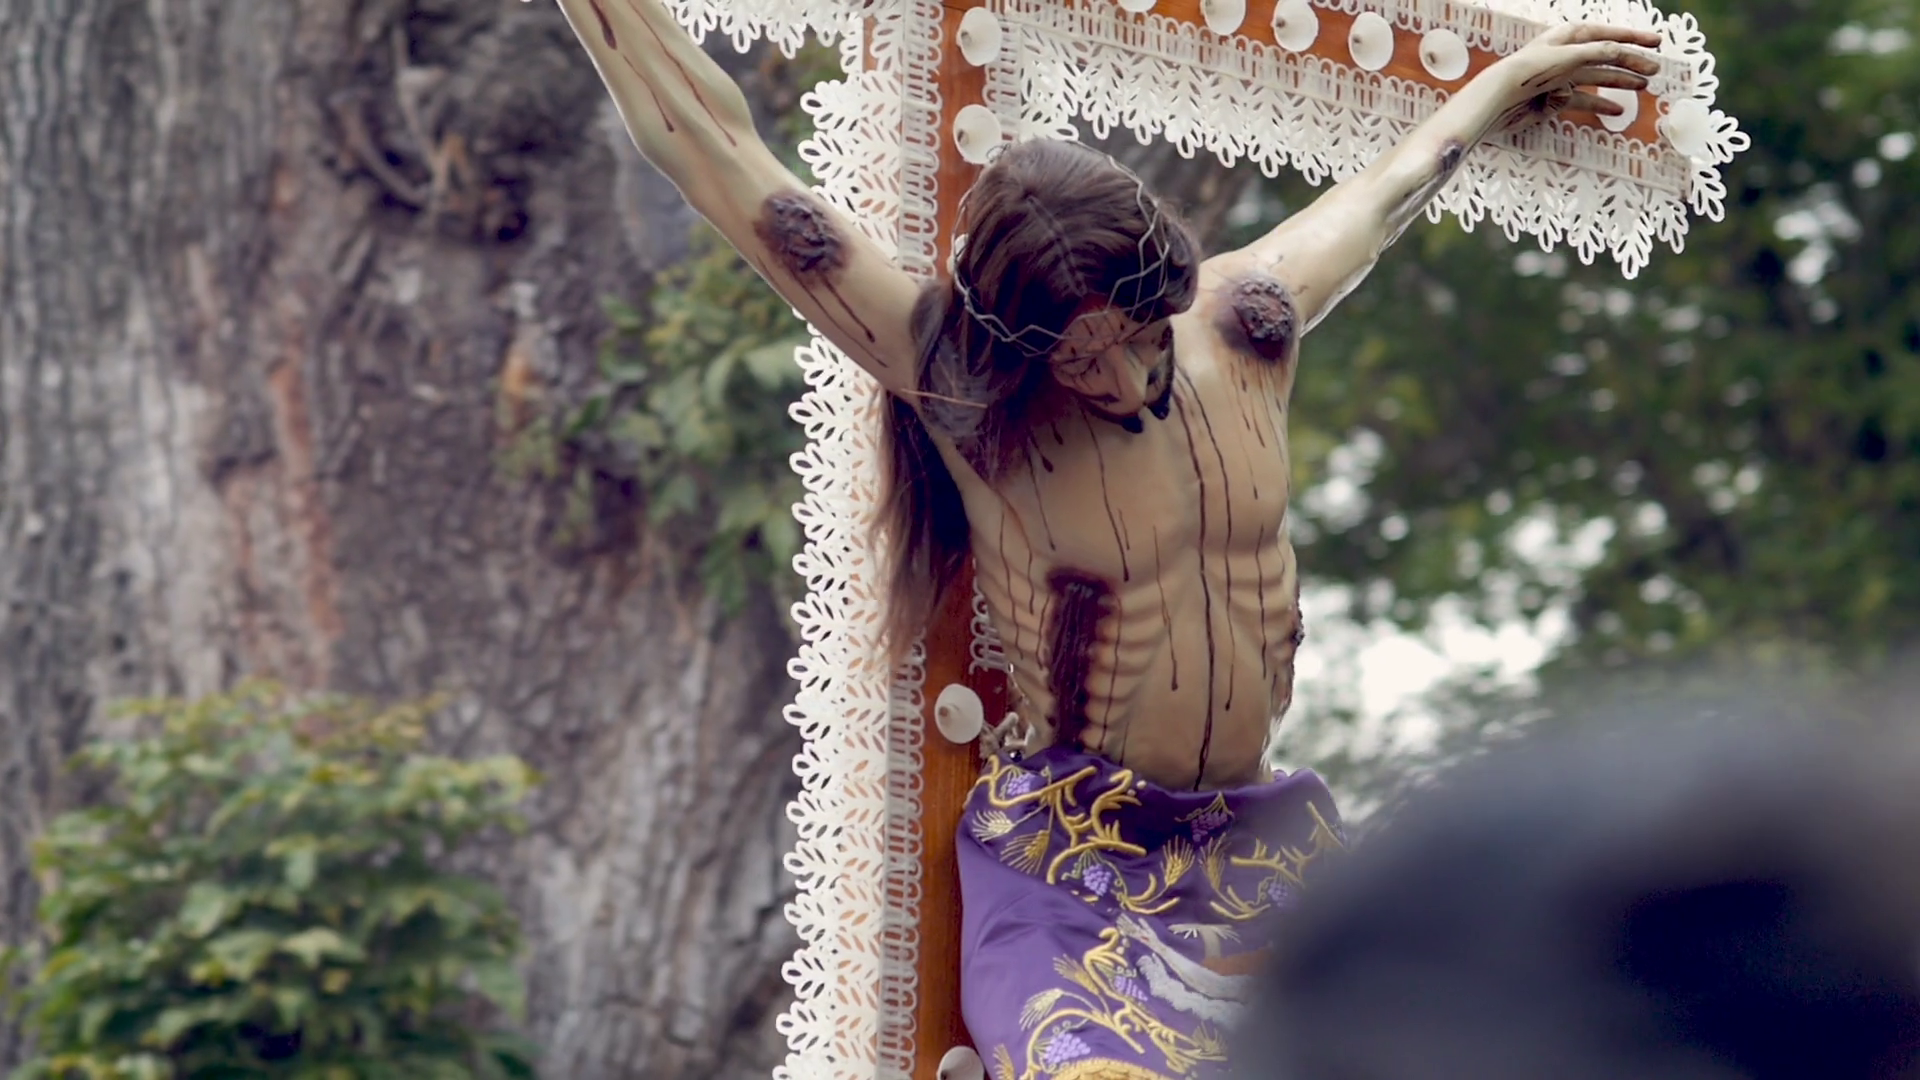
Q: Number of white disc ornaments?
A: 11